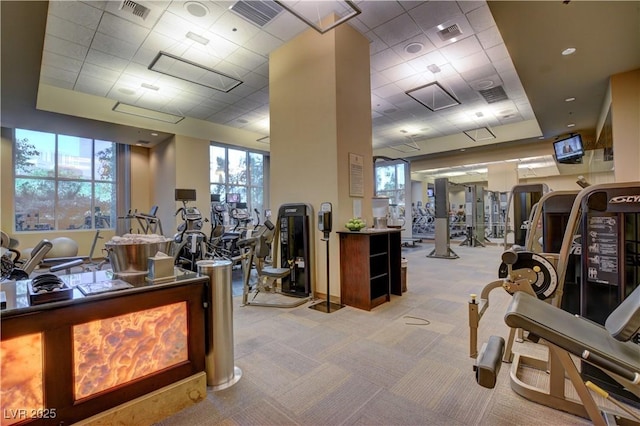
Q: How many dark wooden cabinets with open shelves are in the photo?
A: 1